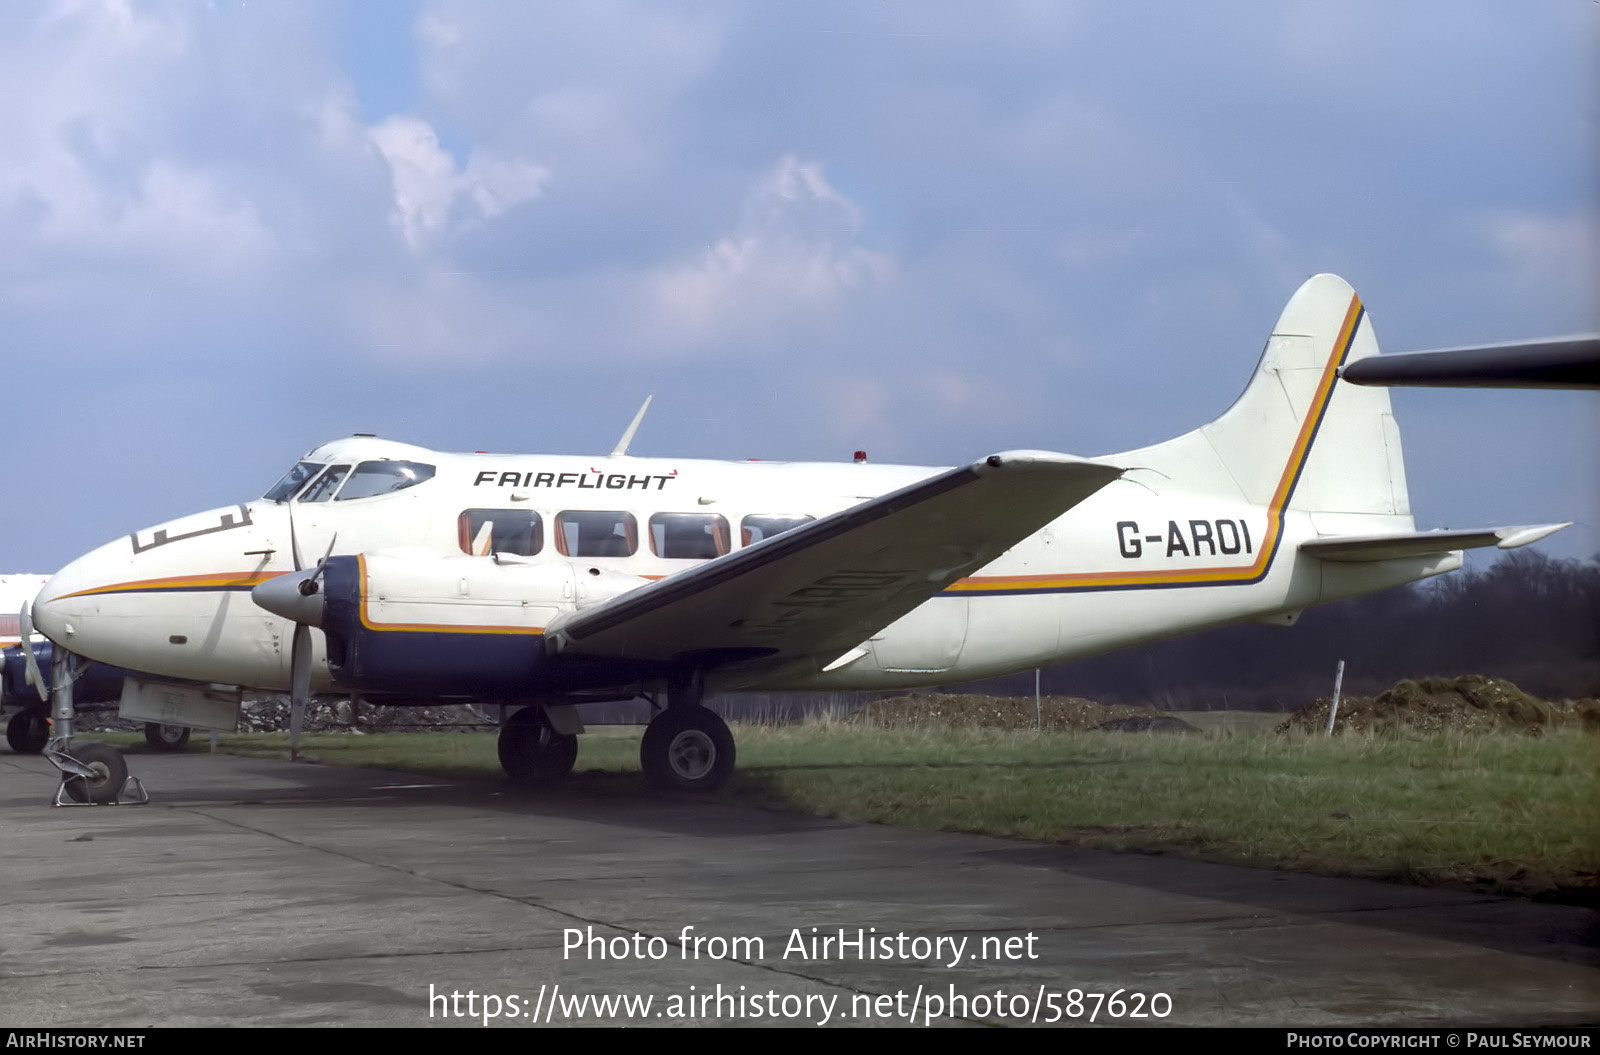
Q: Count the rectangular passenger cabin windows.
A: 4